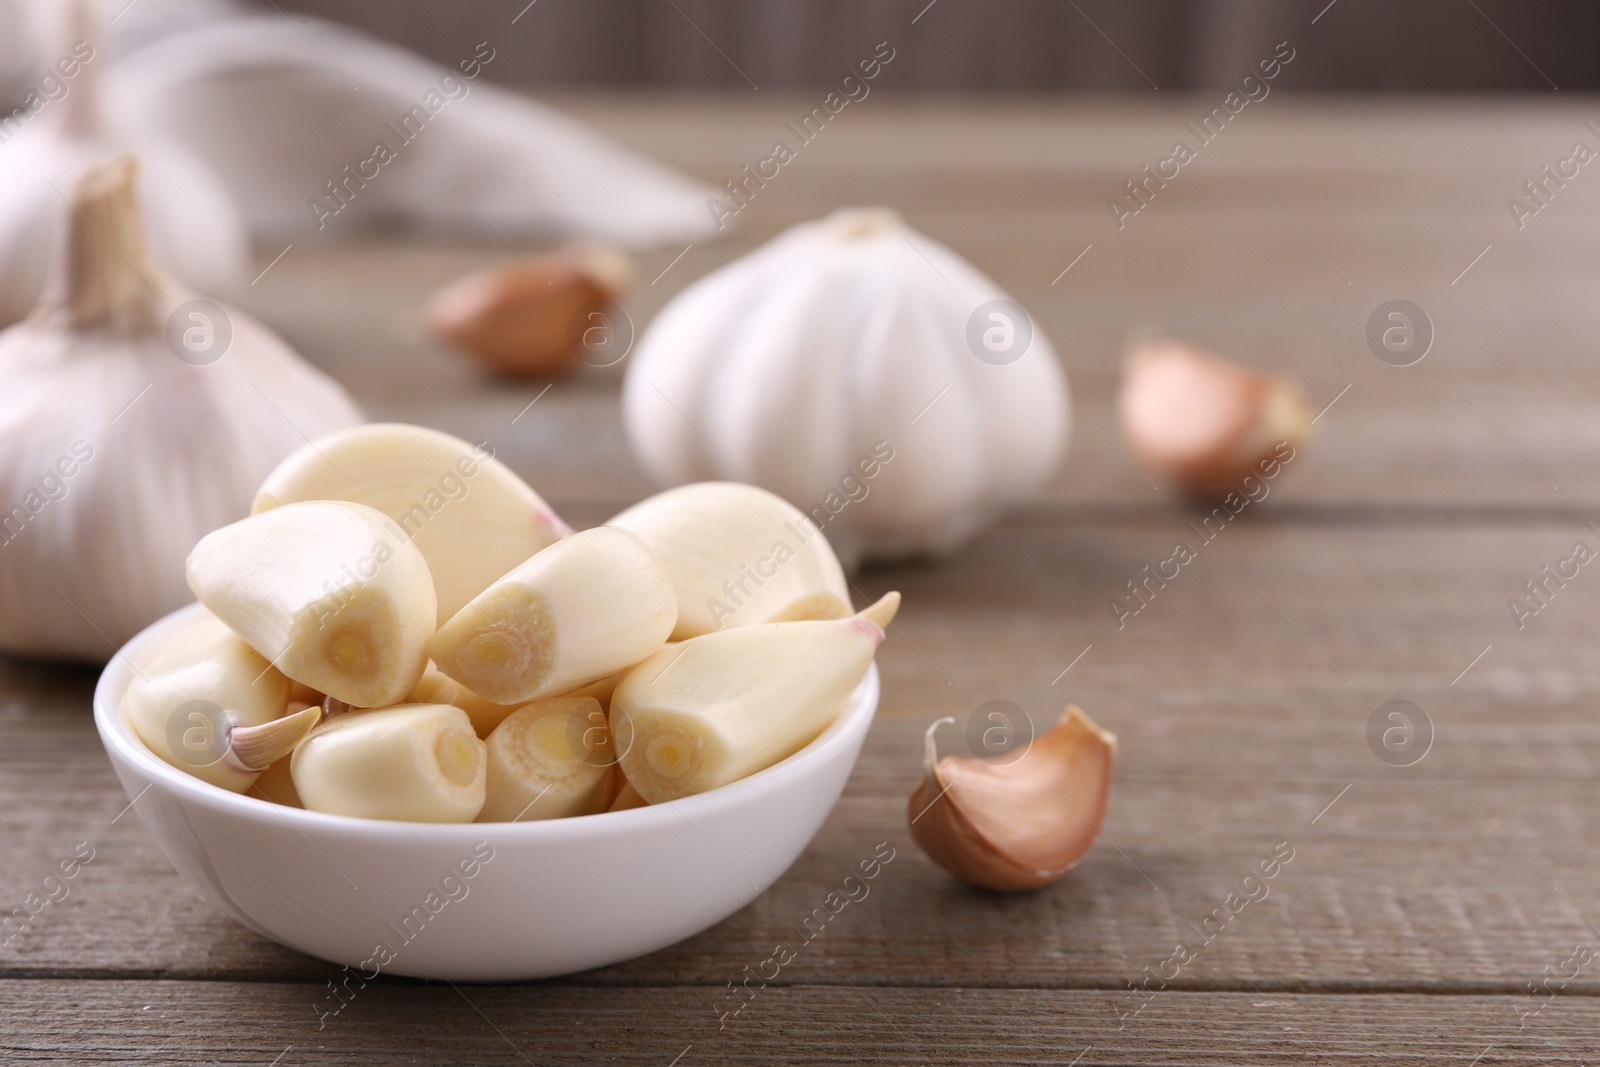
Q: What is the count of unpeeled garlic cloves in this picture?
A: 3